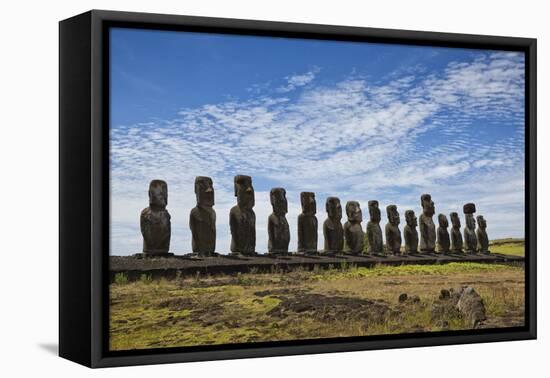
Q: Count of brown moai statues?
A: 15